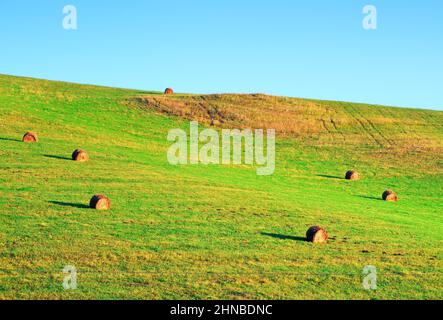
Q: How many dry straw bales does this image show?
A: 7